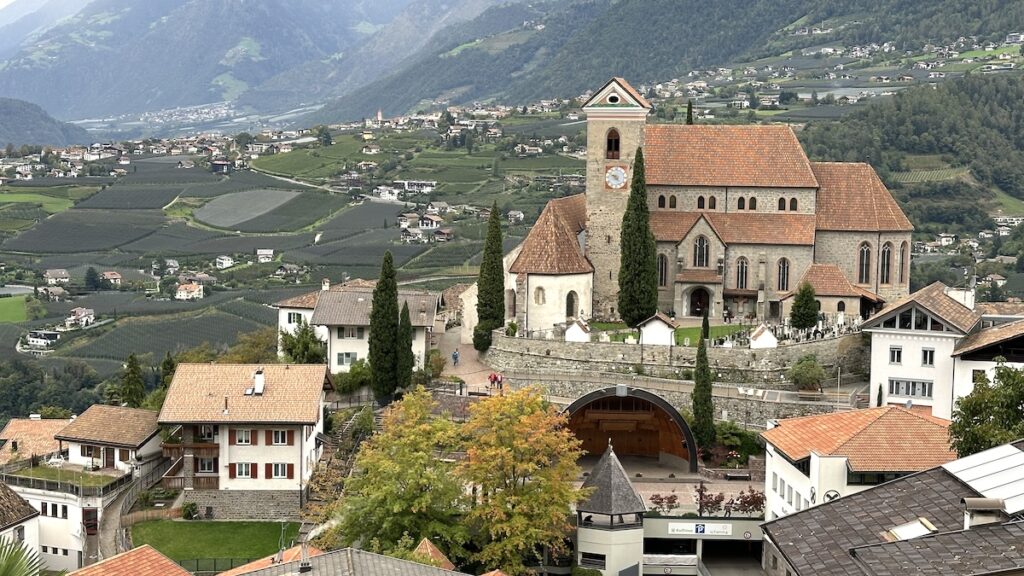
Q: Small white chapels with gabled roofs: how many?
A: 3